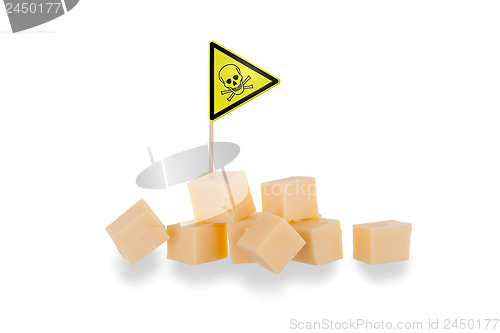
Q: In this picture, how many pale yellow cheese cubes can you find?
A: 8